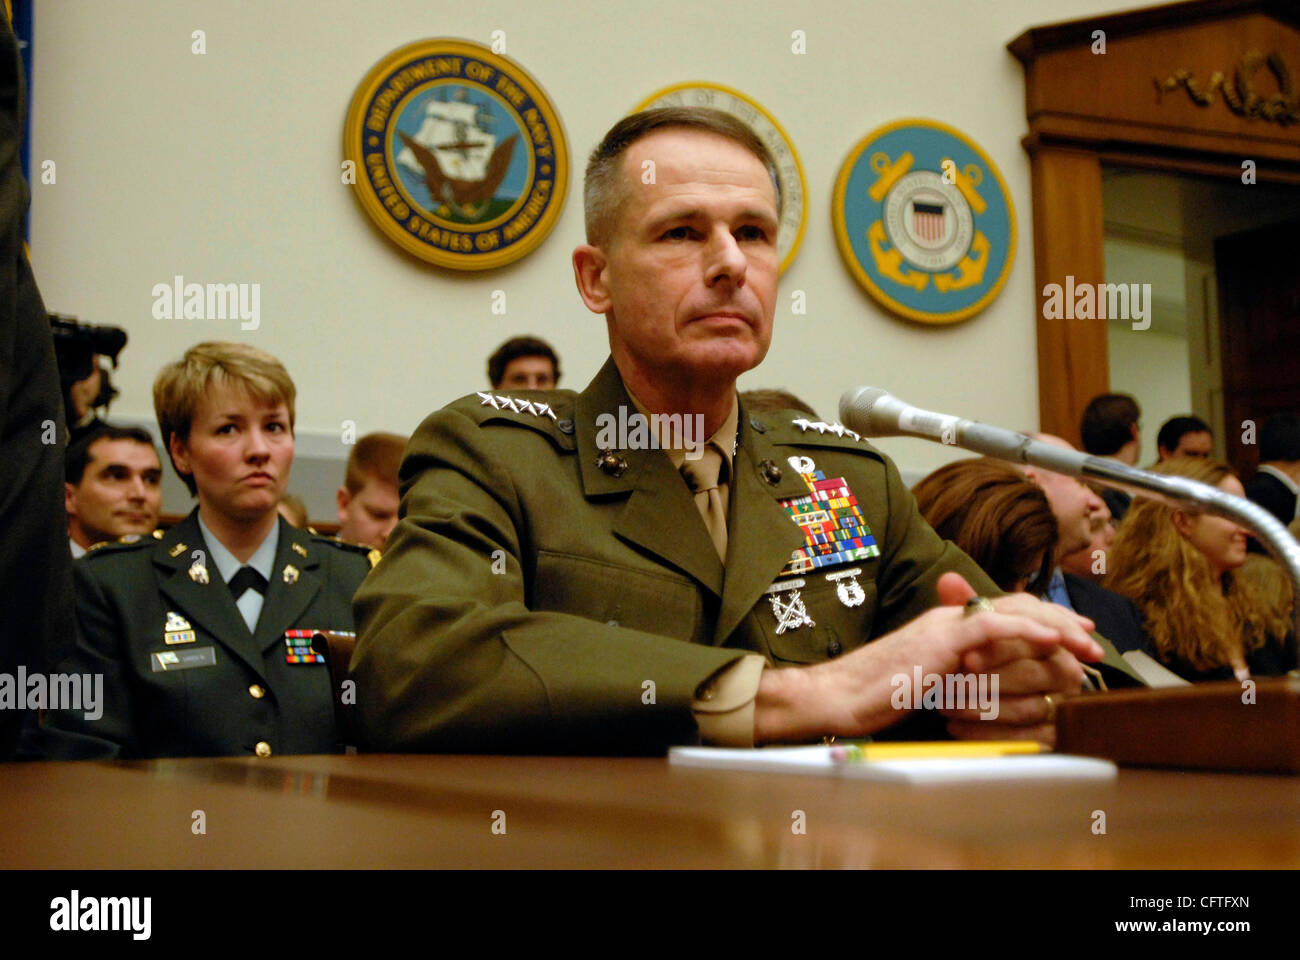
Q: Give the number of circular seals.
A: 3